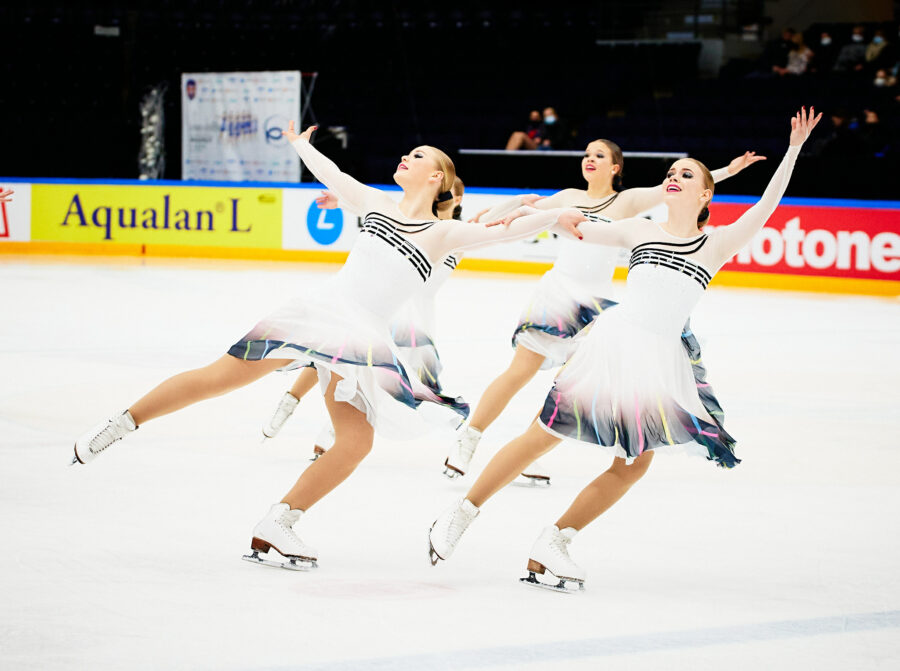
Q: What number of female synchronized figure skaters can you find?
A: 4